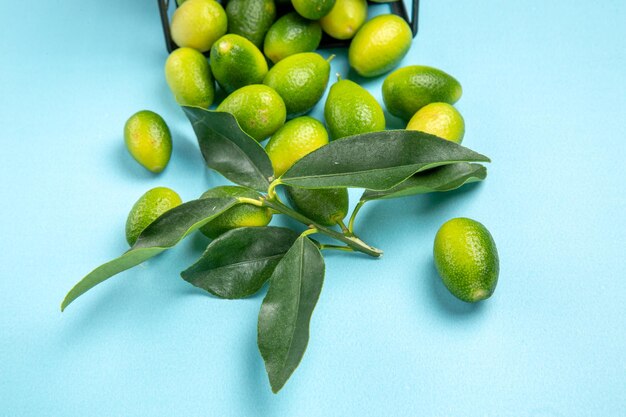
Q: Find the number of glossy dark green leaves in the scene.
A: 6